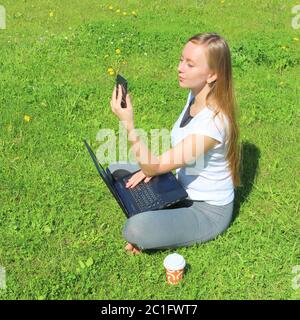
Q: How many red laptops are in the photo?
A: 0